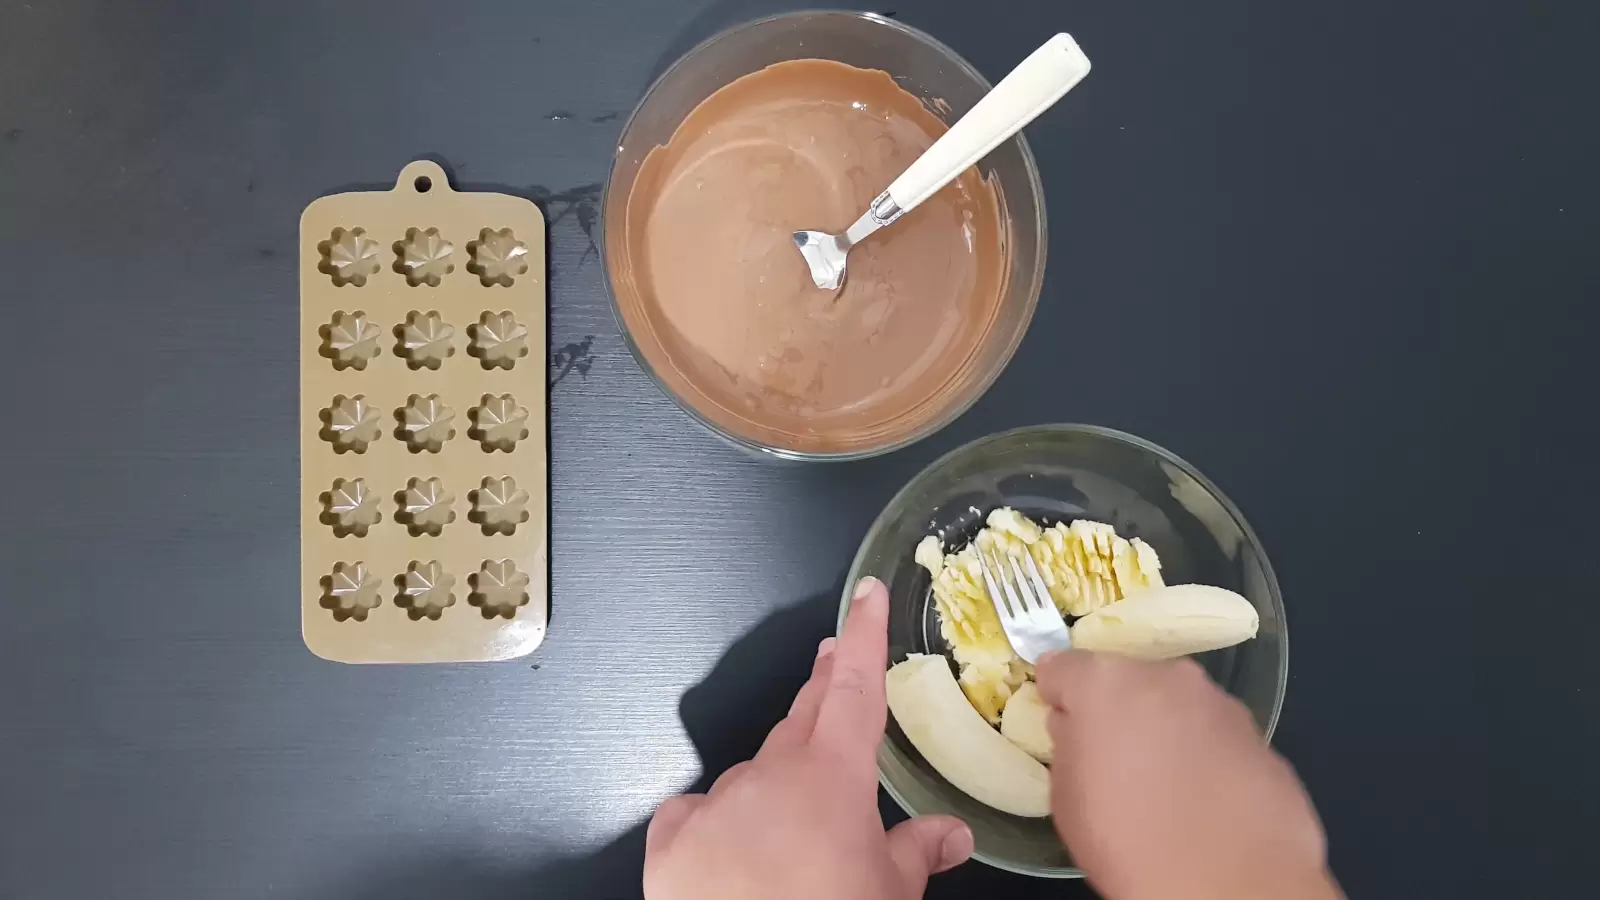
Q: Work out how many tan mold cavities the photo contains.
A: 15